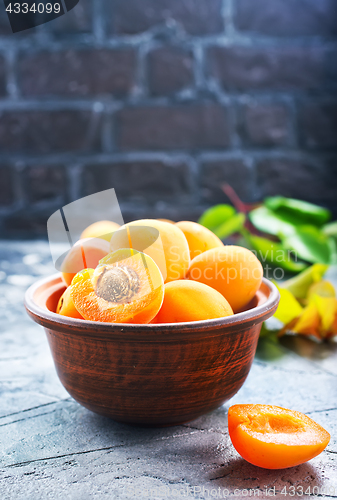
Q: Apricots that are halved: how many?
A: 2